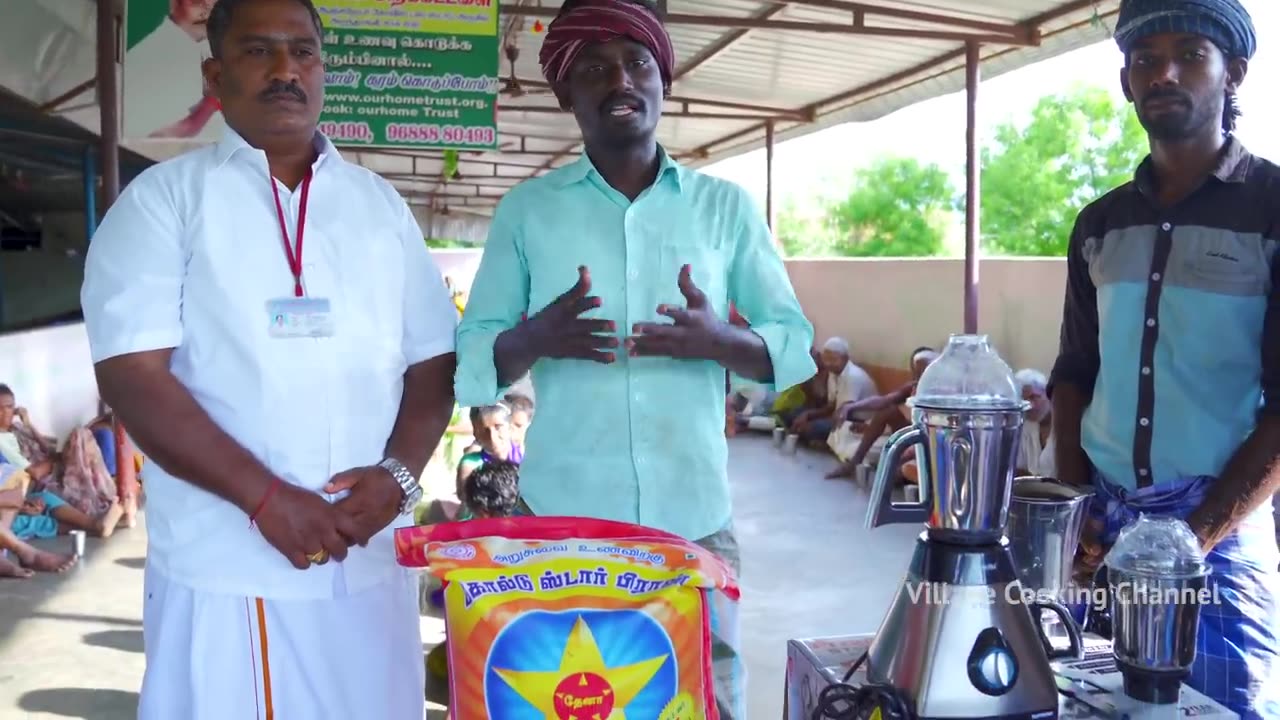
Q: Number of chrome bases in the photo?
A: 1